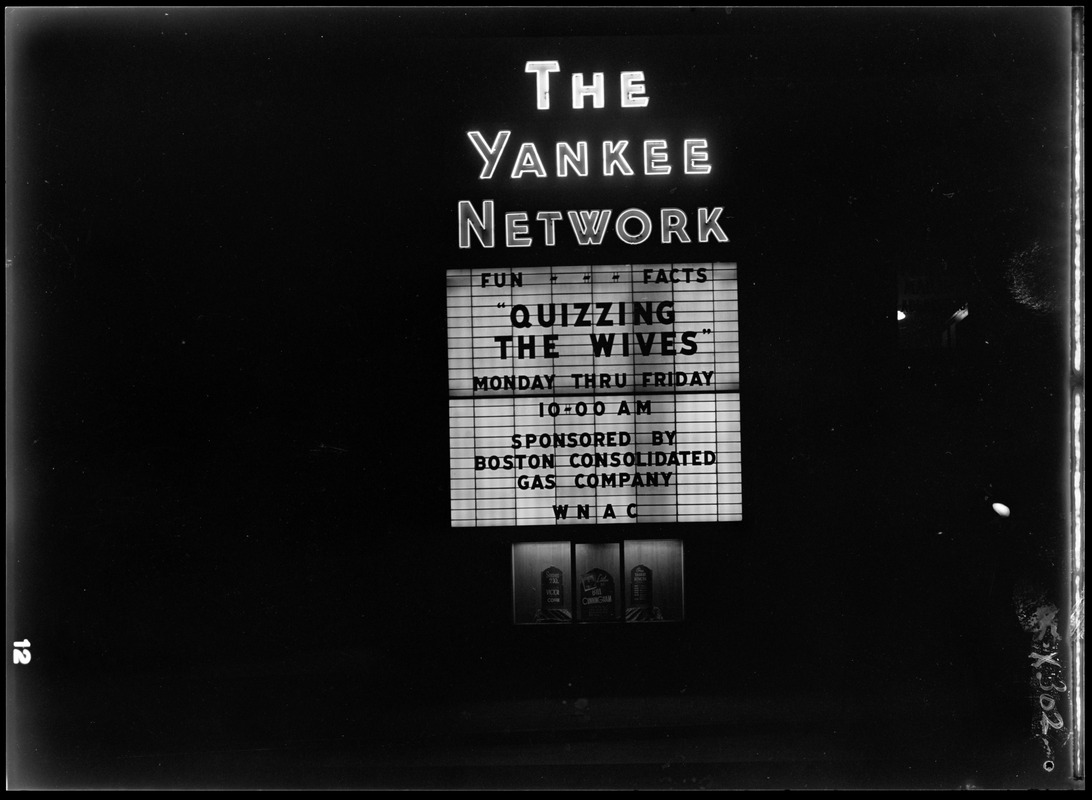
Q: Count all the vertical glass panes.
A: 3